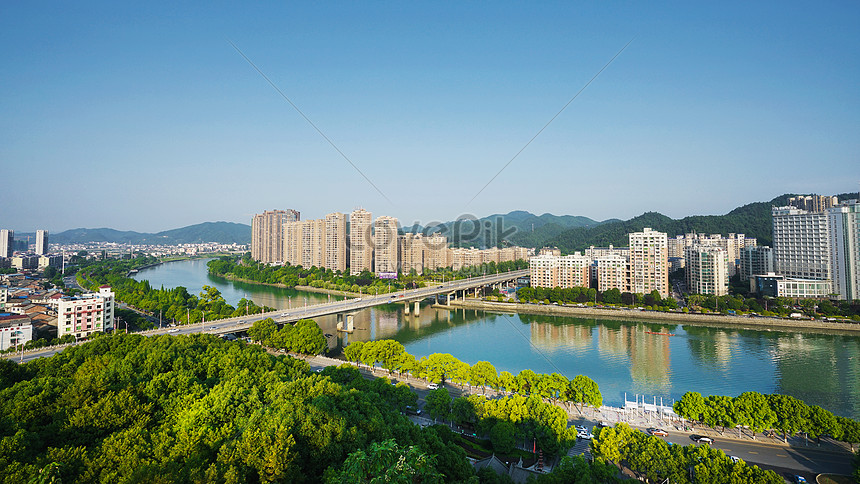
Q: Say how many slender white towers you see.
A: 2